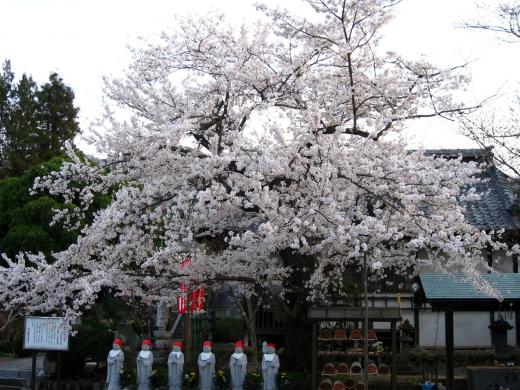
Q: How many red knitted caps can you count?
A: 6